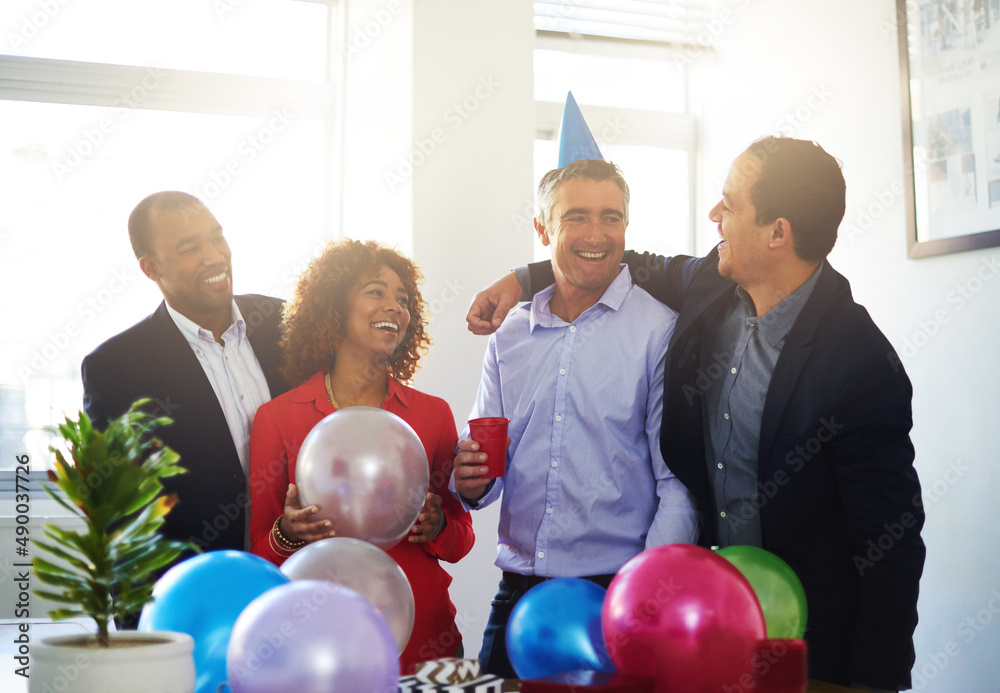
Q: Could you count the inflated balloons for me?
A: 7